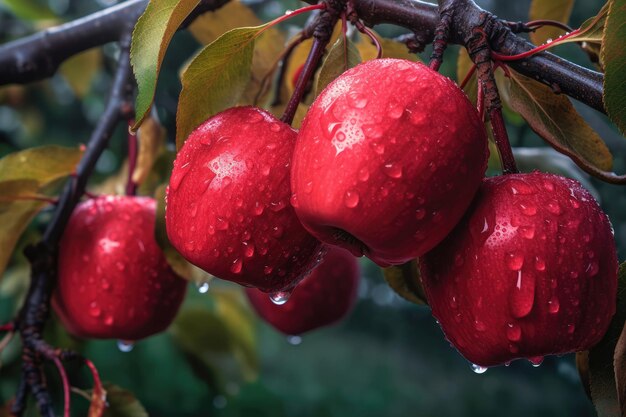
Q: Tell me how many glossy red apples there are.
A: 5